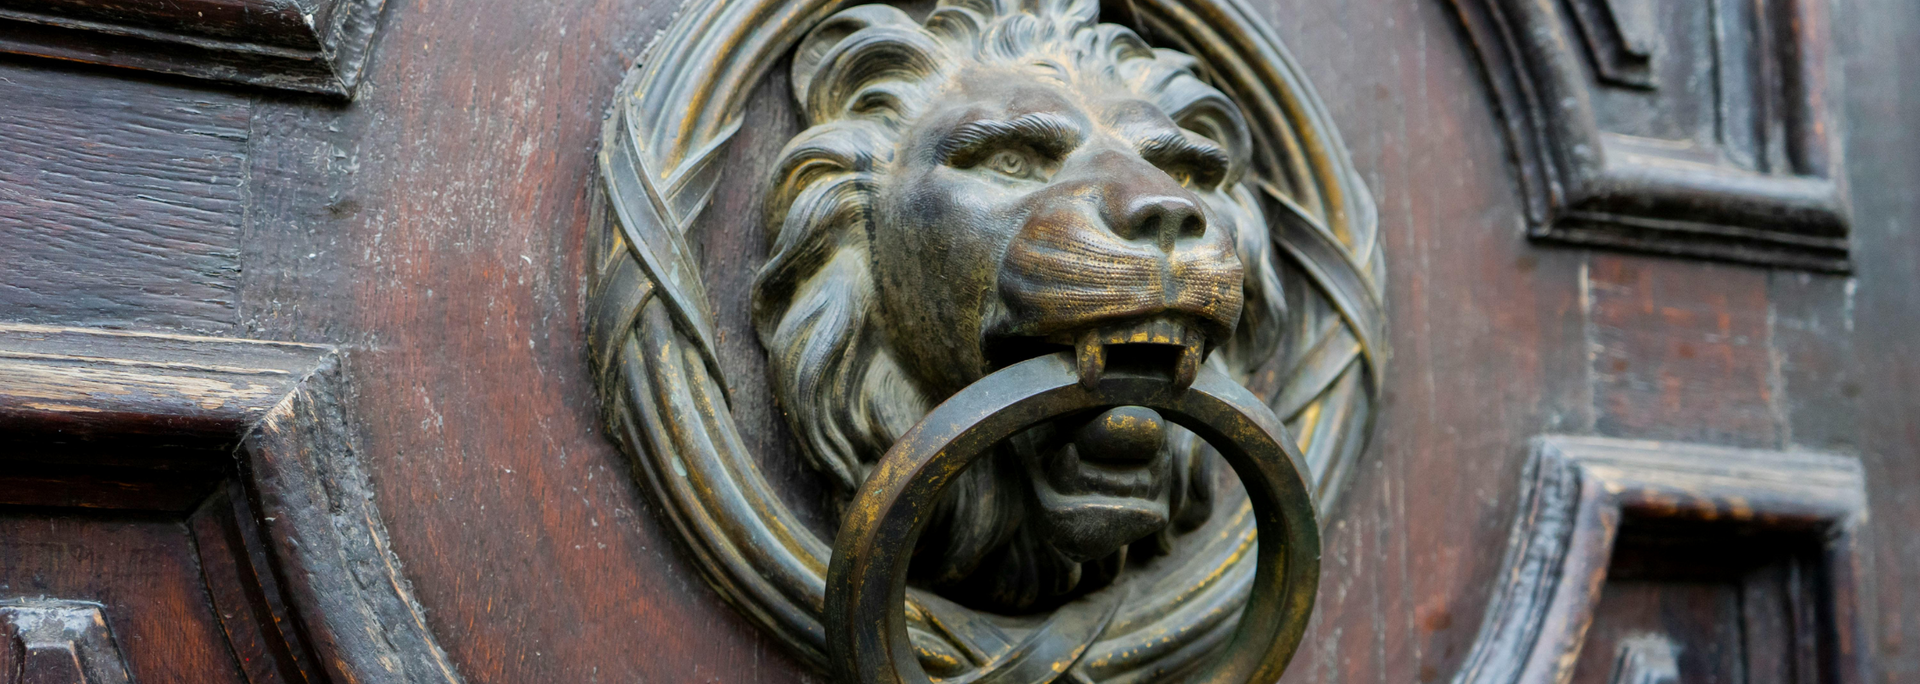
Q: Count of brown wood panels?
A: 4